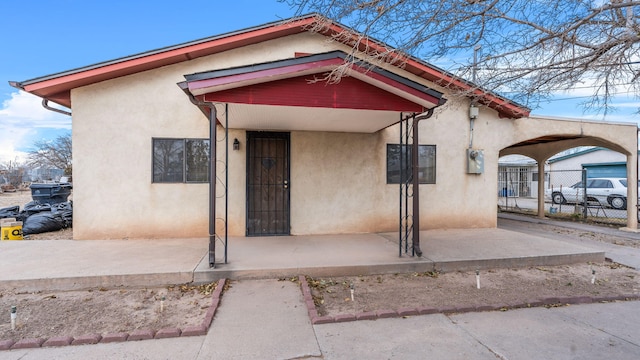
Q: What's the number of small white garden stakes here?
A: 5